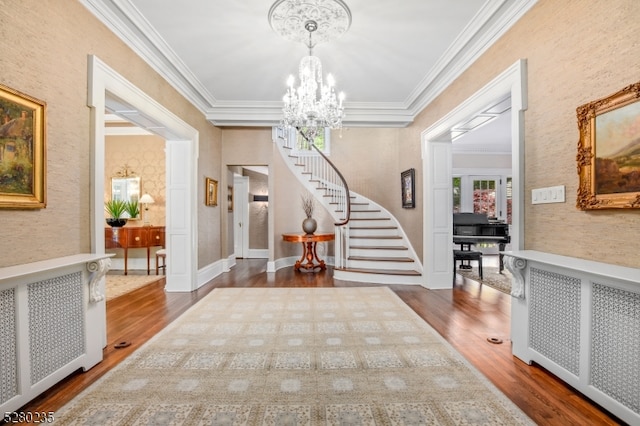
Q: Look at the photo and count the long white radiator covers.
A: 2